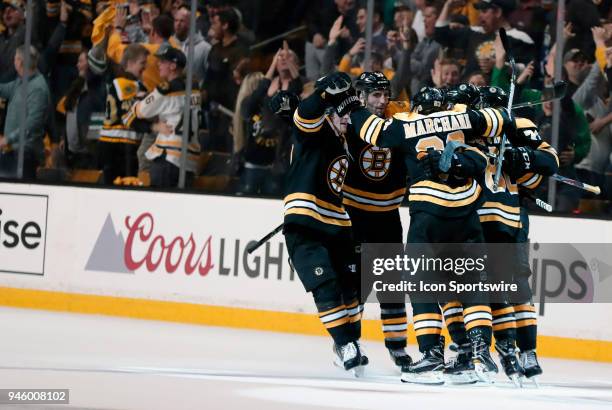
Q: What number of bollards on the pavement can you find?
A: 0